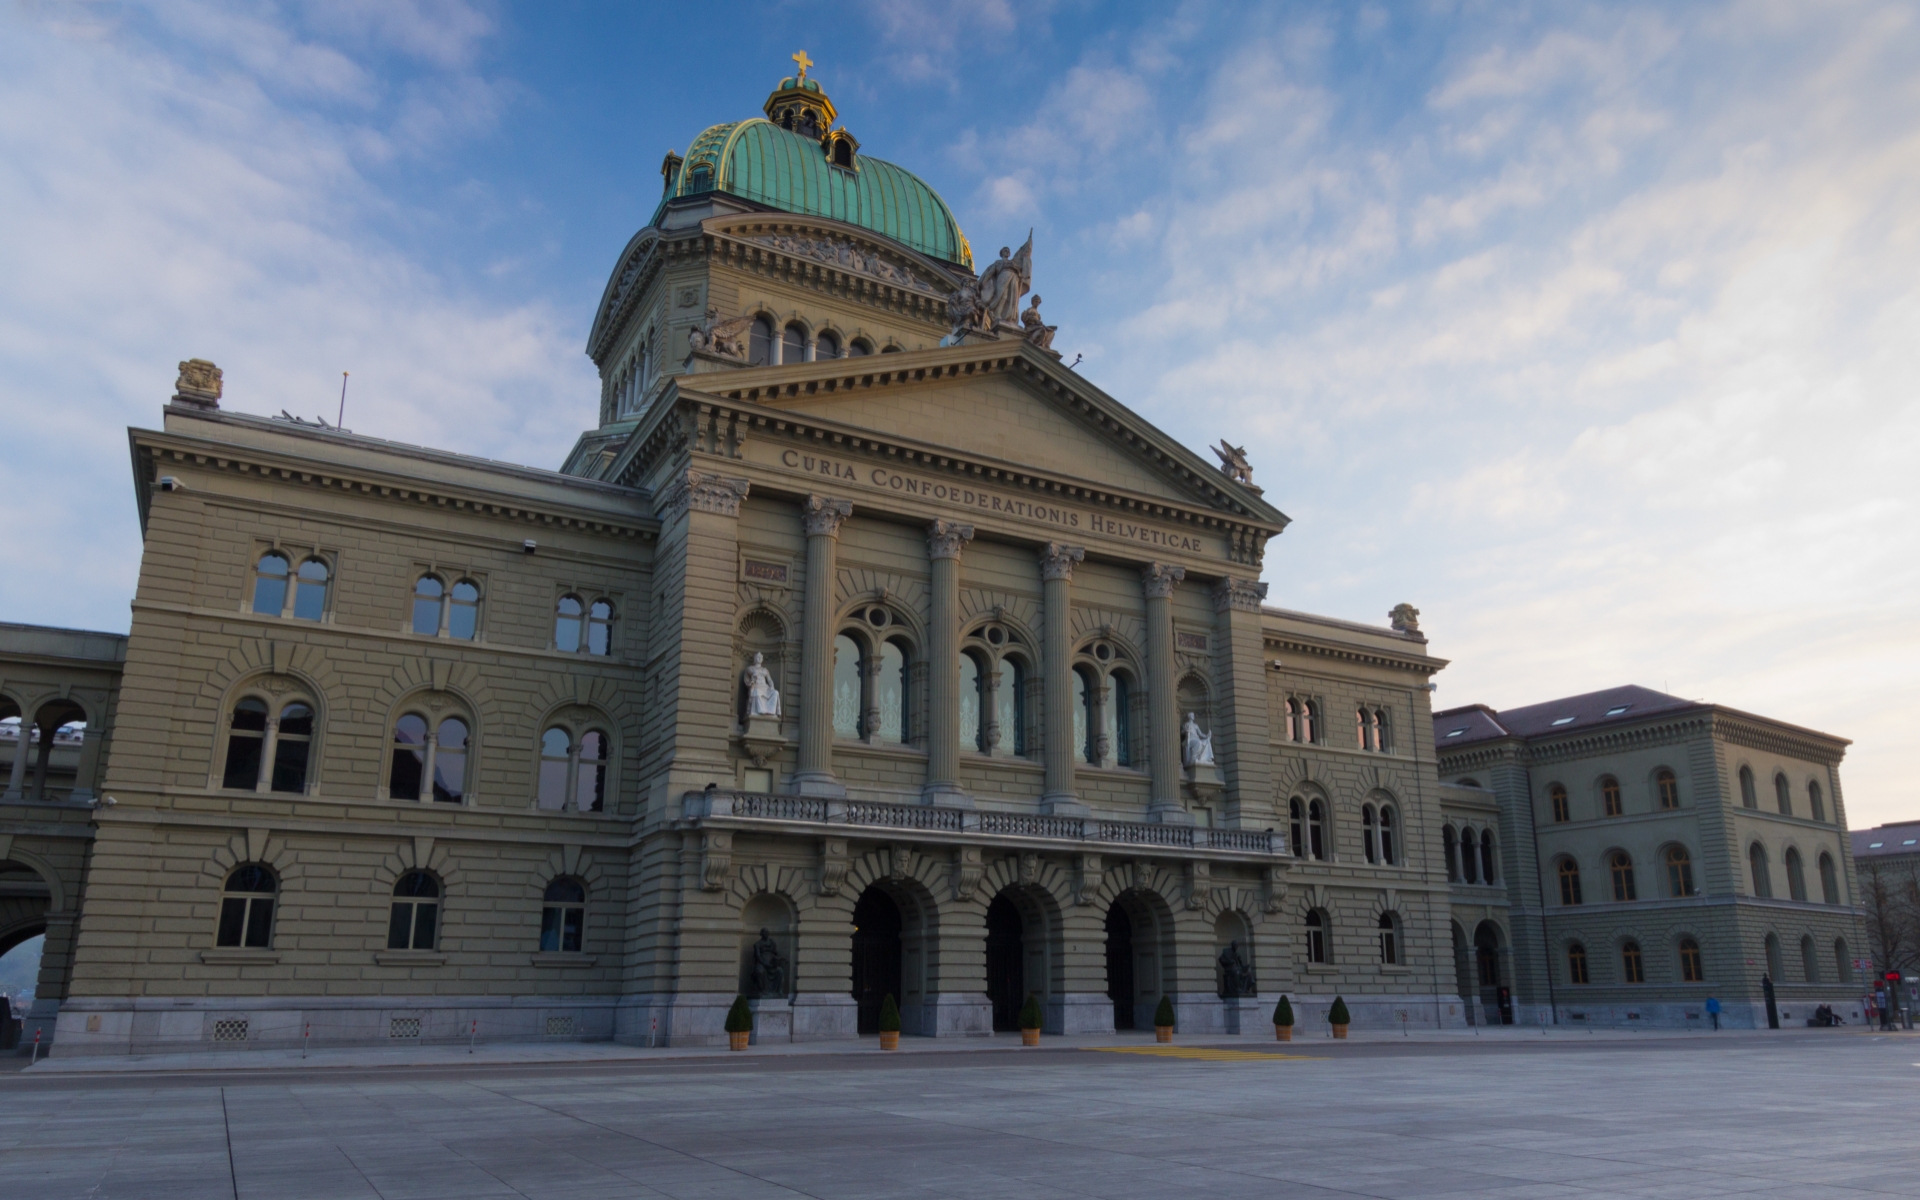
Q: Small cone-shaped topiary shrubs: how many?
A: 6